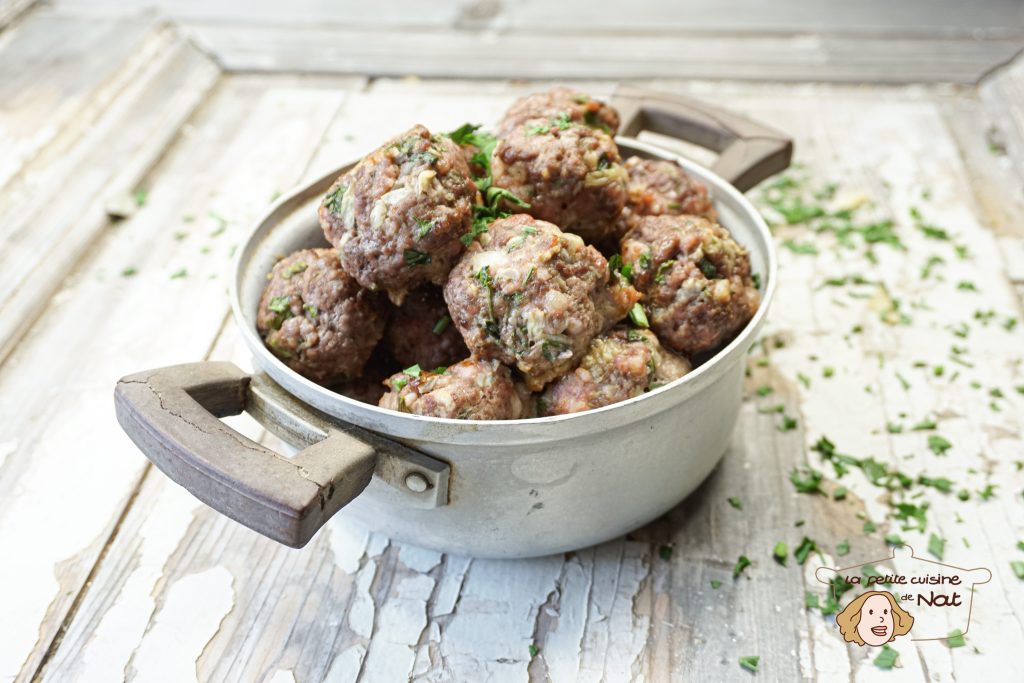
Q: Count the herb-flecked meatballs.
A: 10